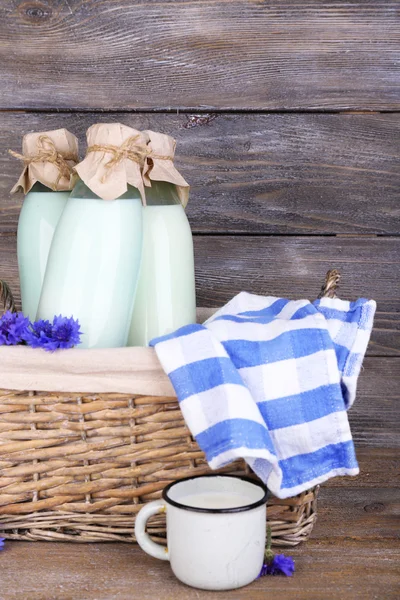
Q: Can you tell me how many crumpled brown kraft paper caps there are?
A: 3